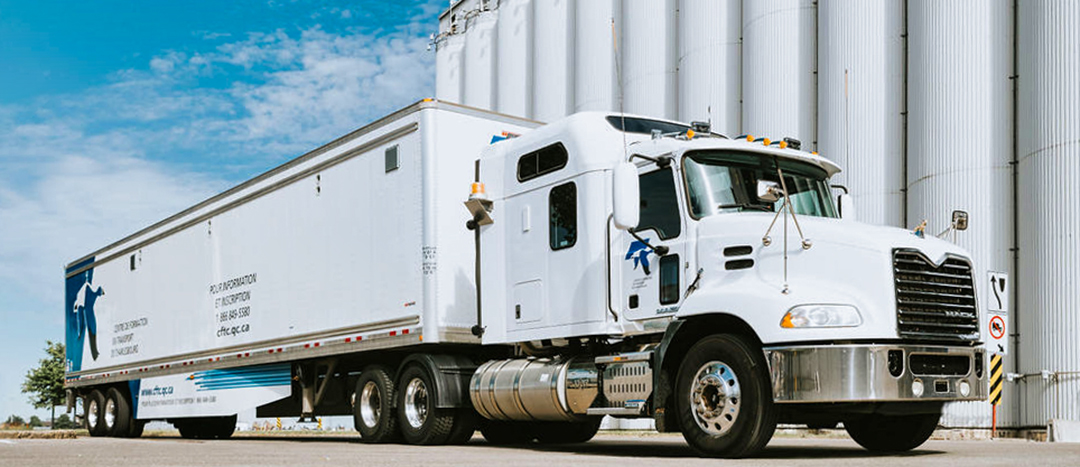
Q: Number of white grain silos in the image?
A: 11